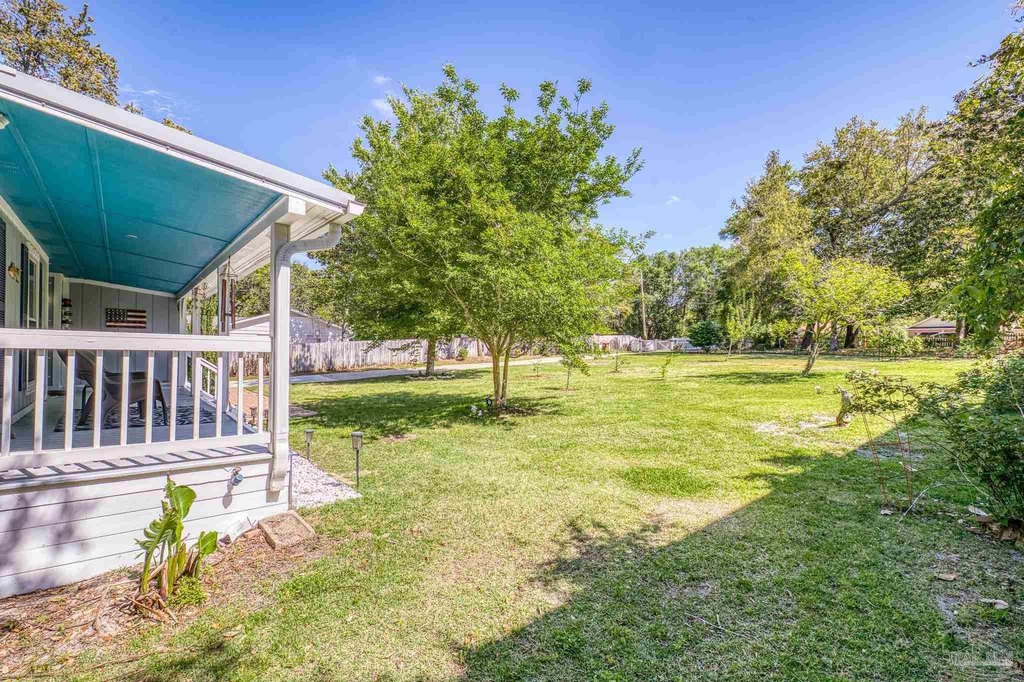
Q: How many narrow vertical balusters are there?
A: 11